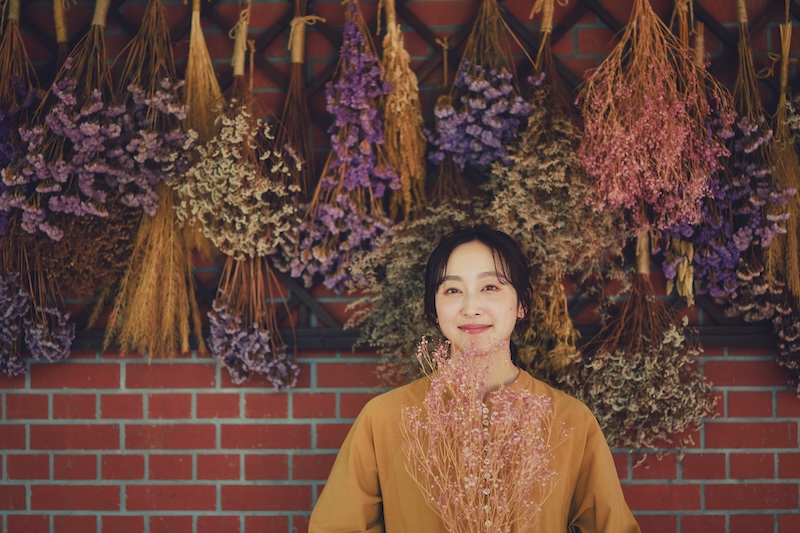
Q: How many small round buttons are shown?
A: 9